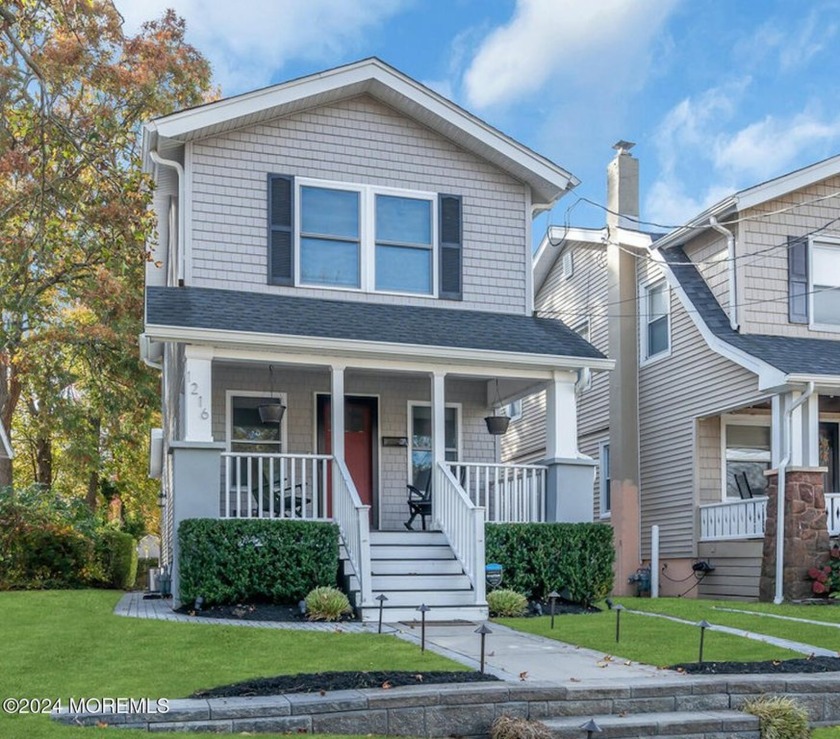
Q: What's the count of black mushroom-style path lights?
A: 7